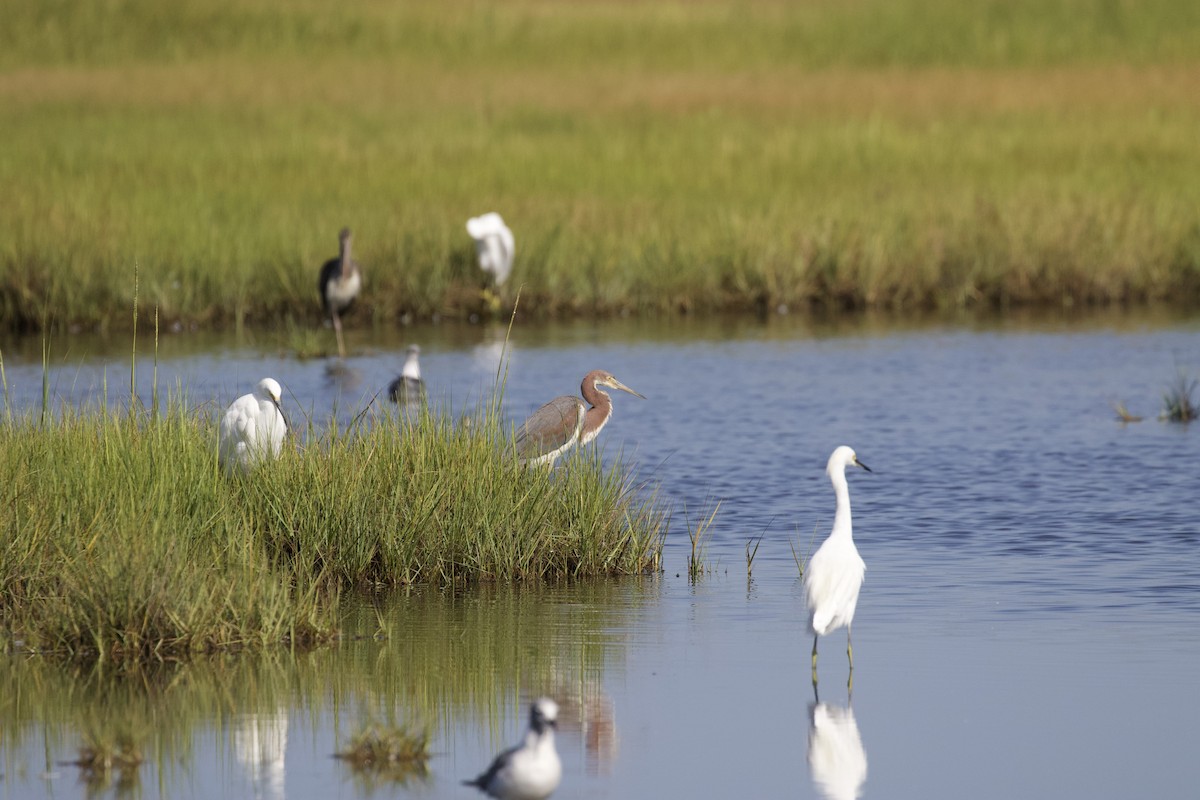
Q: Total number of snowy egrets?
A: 3